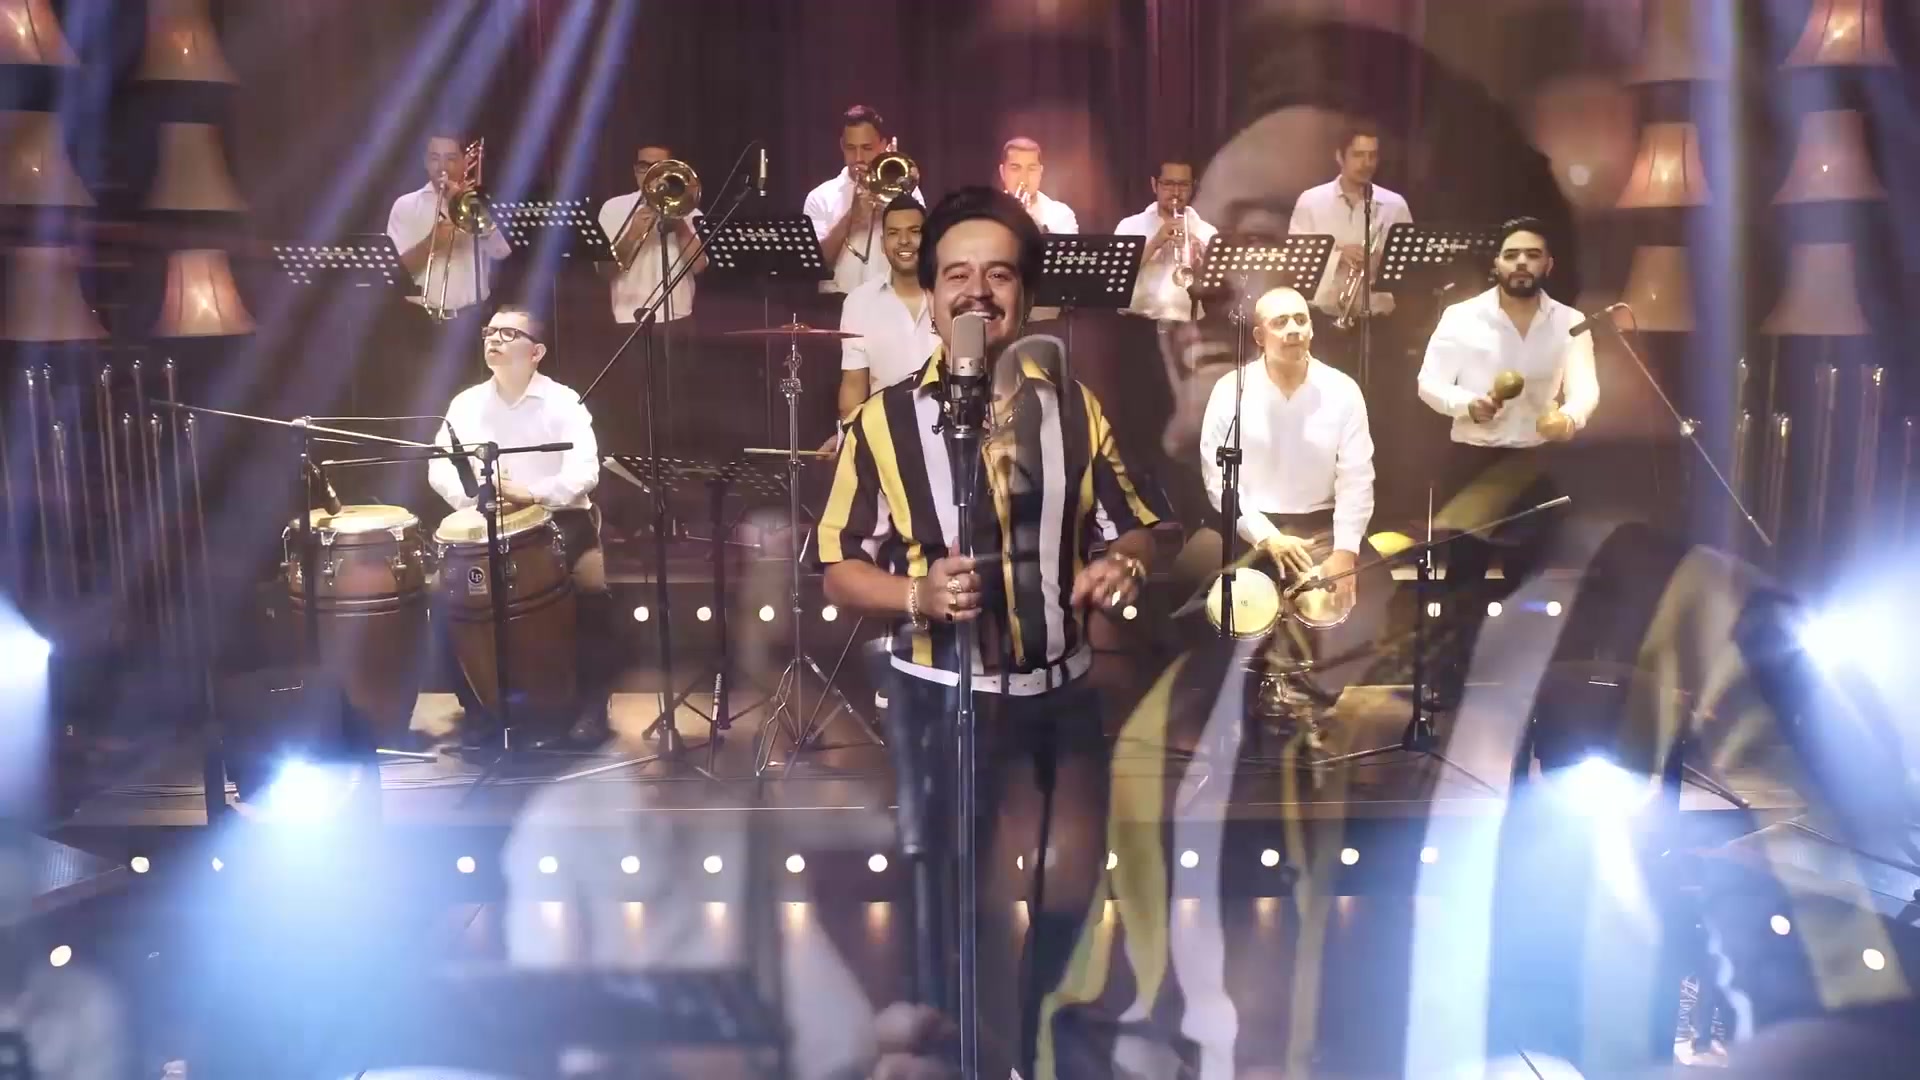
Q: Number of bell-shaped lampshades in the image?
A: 12